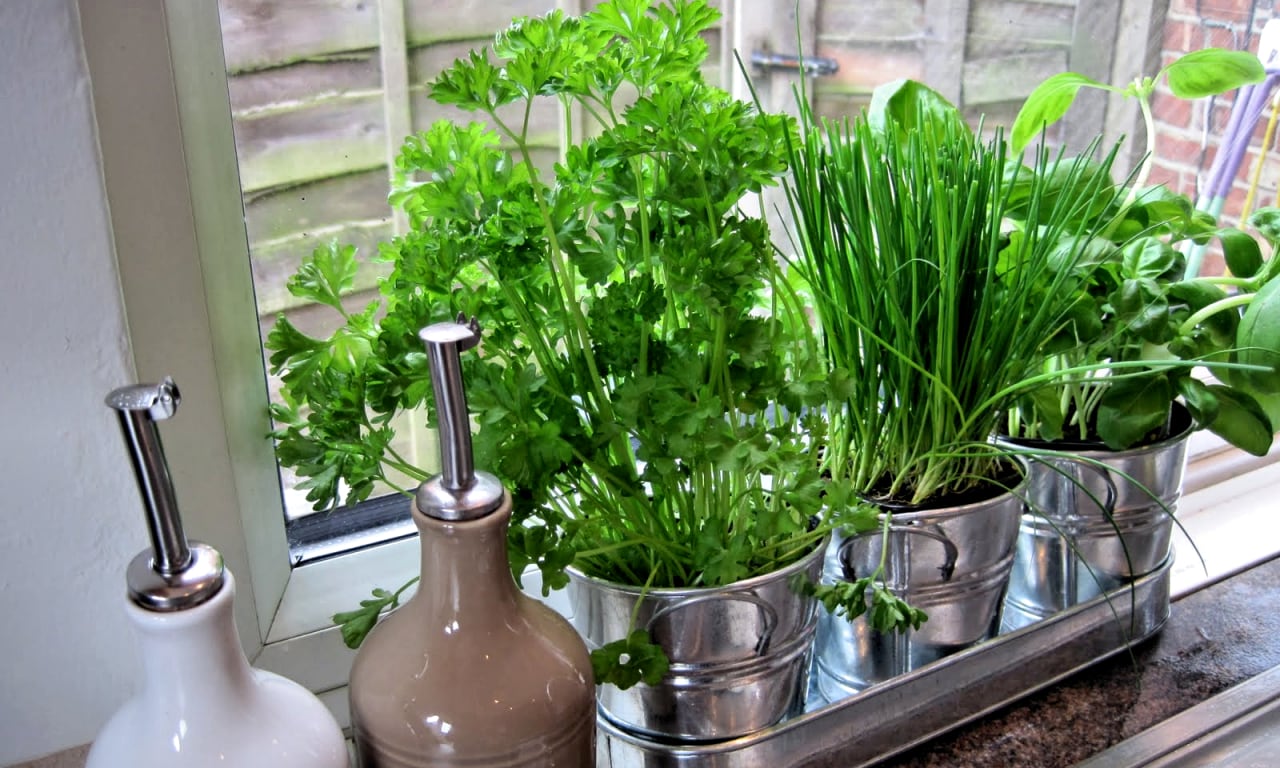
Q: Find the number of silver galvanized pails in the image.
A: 3